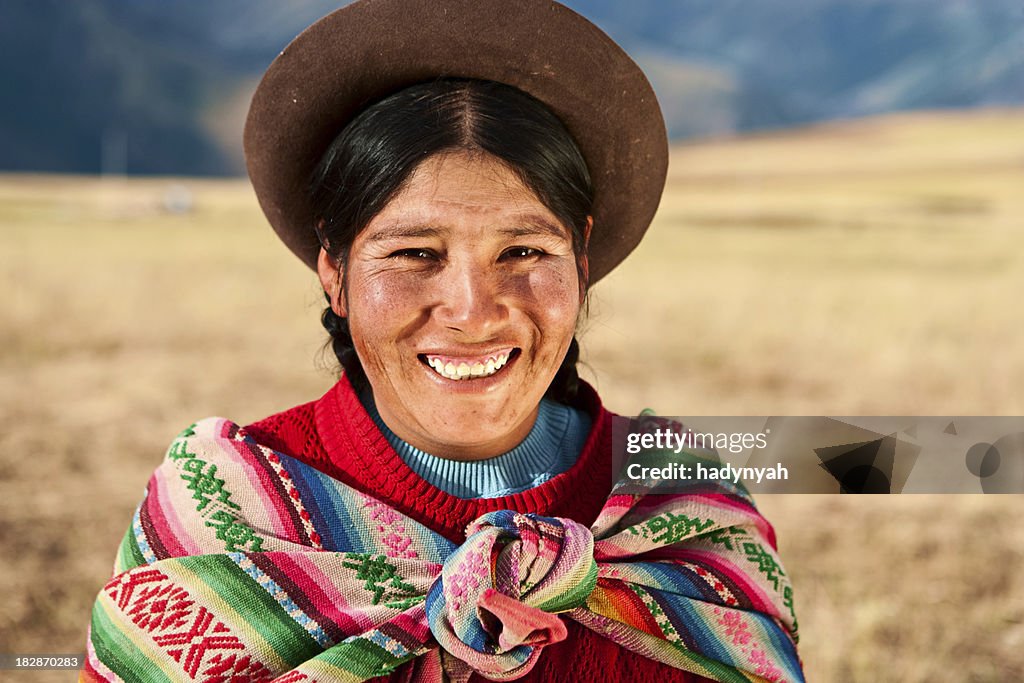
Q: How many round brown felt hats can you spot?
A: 1